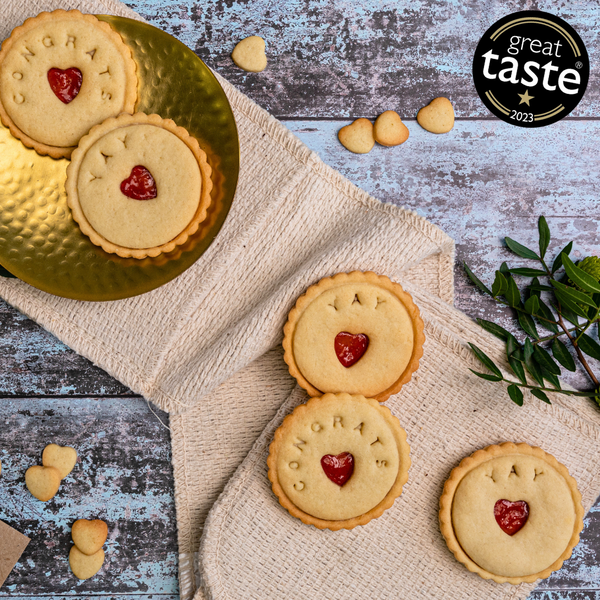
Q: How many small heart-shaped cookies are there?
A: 8